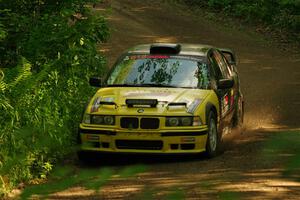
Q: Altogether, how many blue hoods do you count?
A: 0